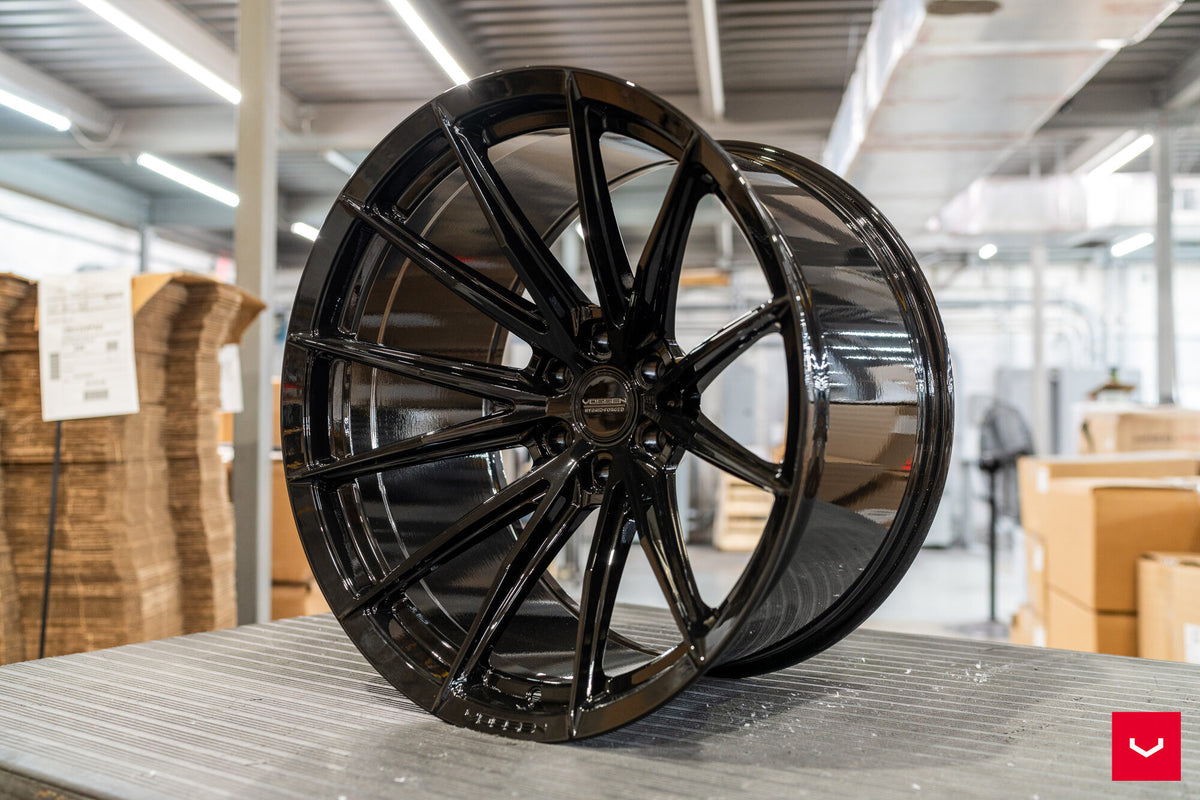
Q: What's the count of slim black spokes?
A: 12